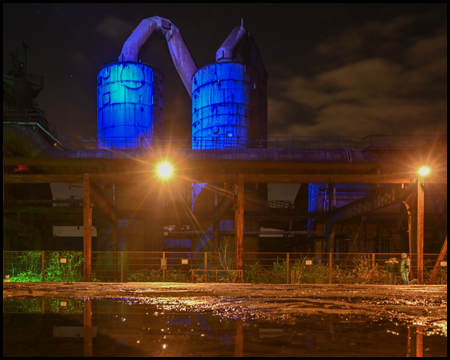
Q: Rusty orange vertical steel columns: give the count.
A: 3